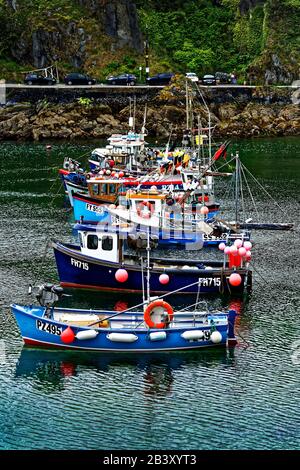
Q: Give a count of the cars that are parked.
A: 7